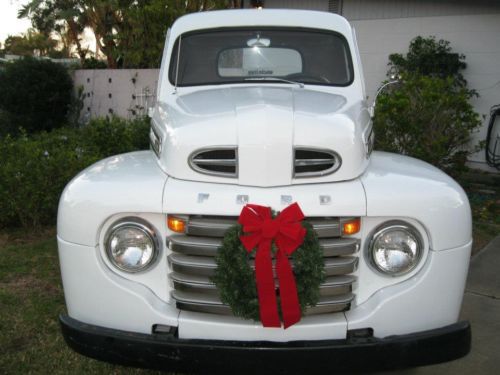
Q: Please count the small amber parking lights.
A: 2